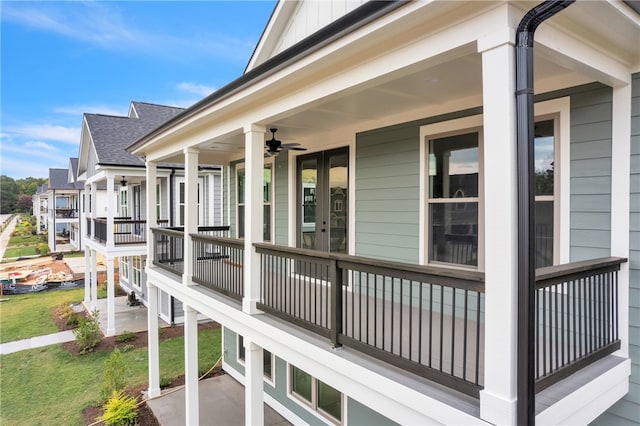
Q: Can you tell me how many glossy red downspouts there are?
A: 0